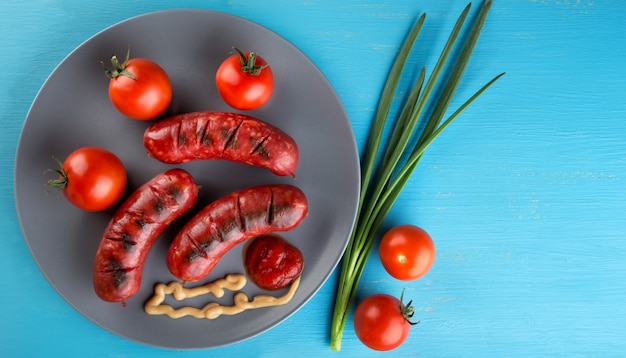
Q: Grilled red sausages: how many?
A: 3